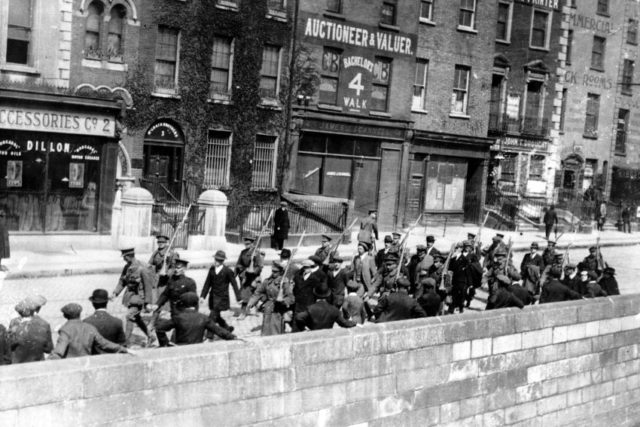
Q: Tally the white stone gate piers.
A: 2